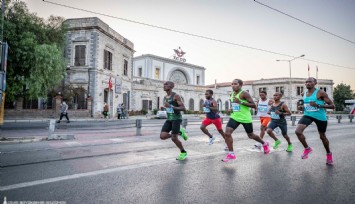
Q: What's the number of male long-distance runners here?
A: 6